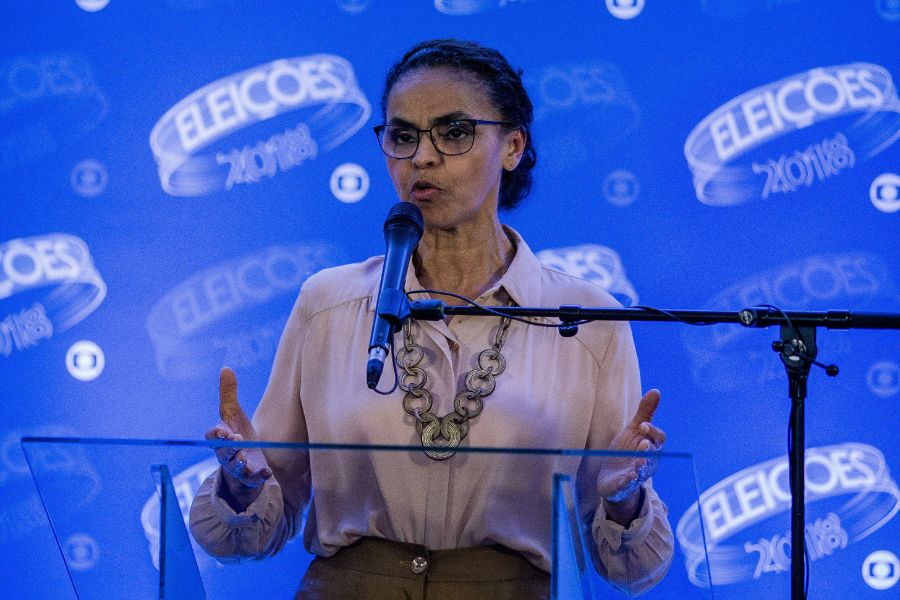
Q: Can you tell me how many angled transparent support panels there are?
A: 2